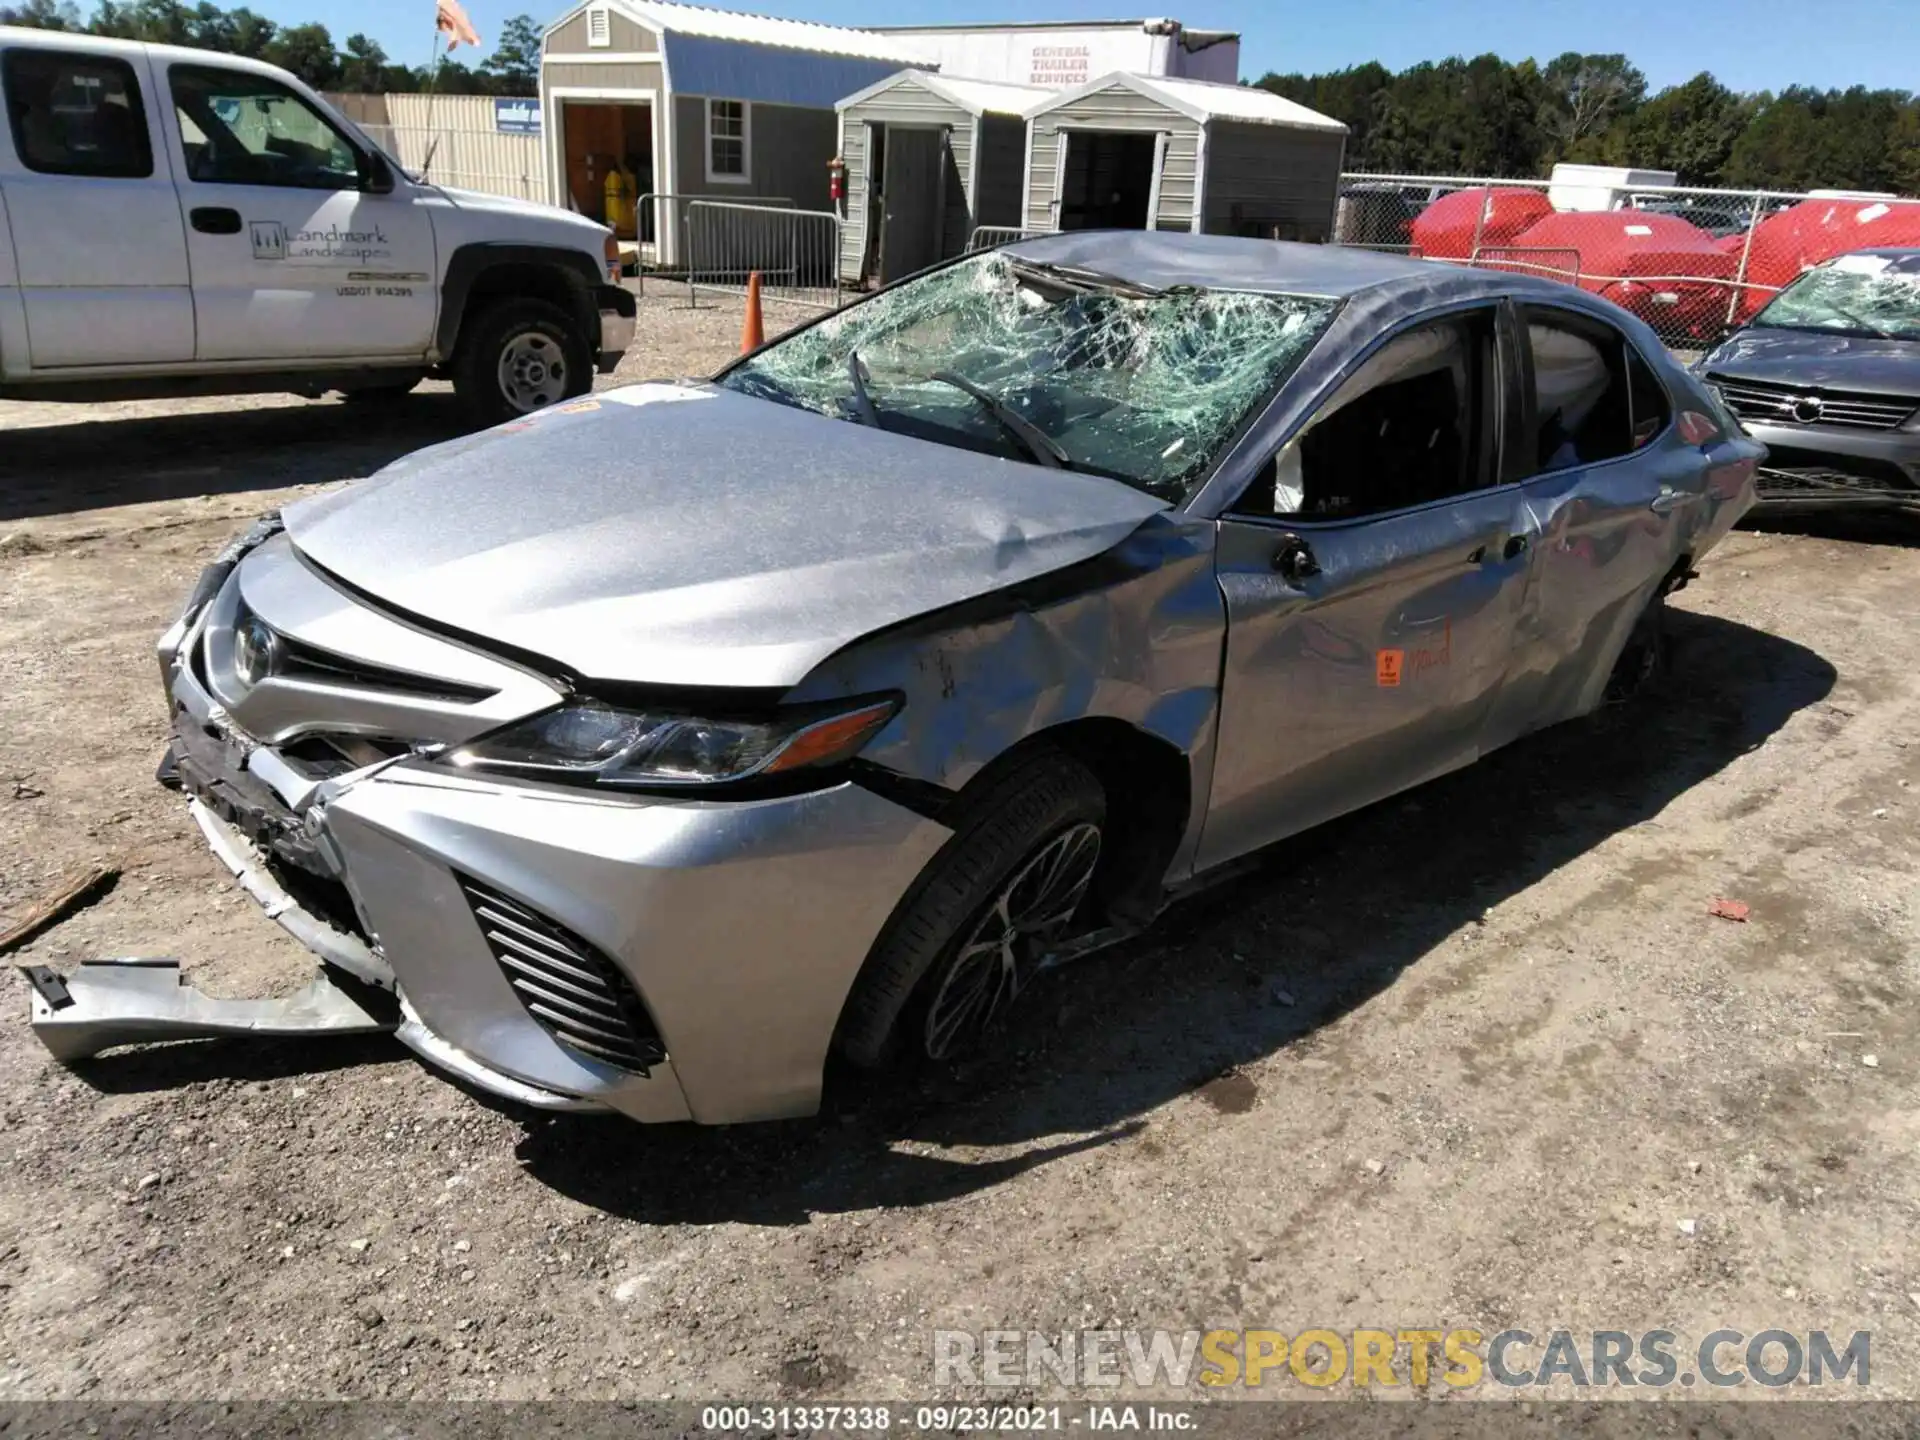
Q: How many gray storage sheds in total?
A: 3